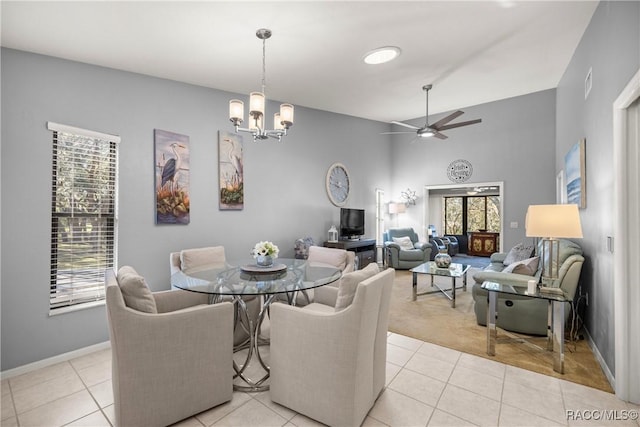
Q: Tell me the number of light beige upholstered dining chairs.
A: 4